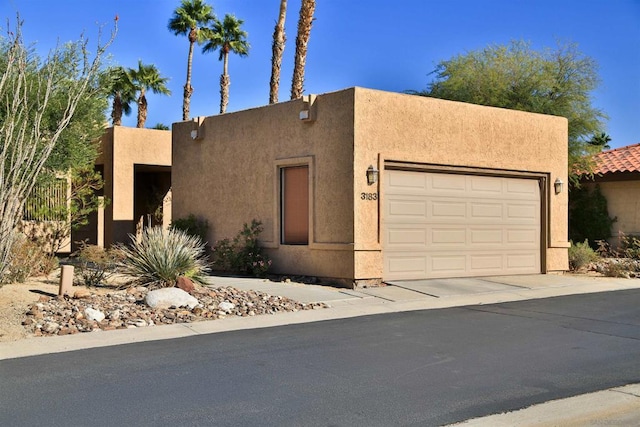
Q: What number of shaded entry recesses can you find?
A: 1